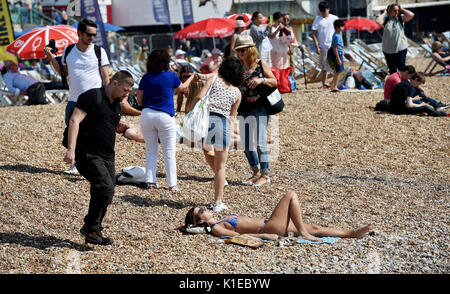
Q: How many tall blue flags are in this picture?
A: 3